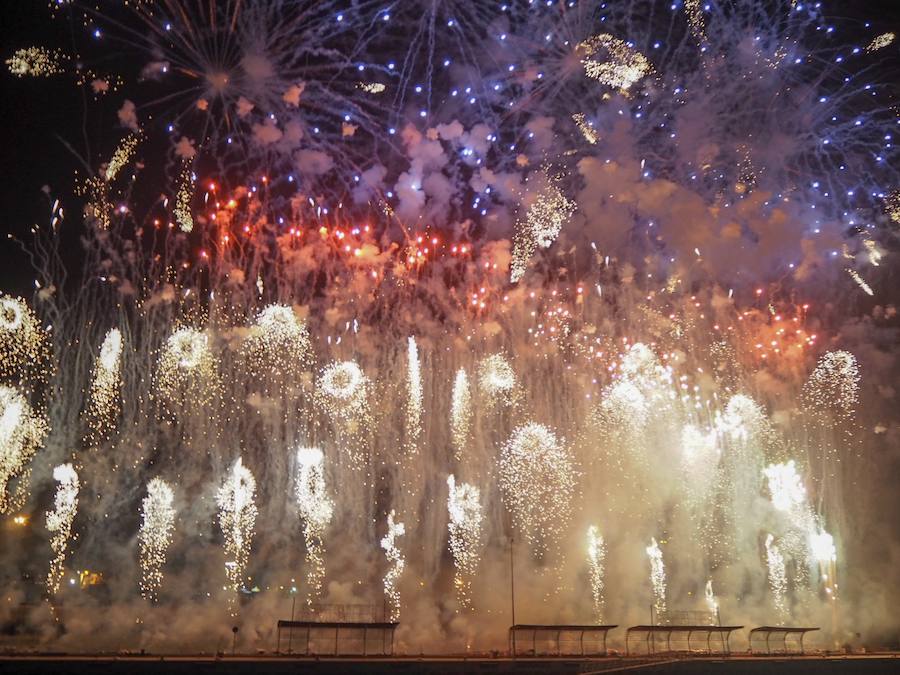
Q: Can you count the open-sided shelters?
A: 4